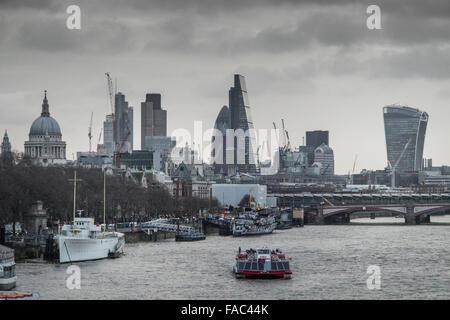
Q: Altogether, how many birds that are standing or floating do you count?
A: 0